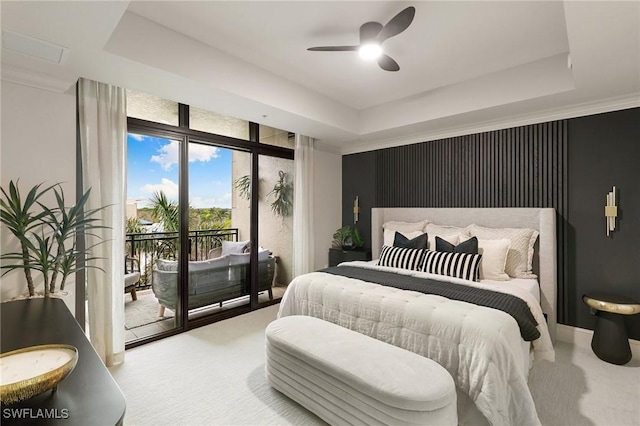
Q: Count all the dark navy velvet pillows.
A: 2